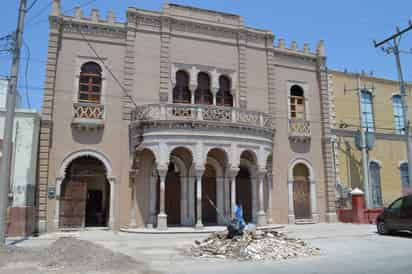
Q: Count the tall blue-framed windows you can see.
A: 4